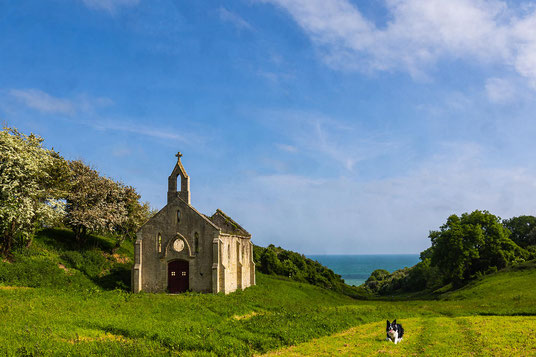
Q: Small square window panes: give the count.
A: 8